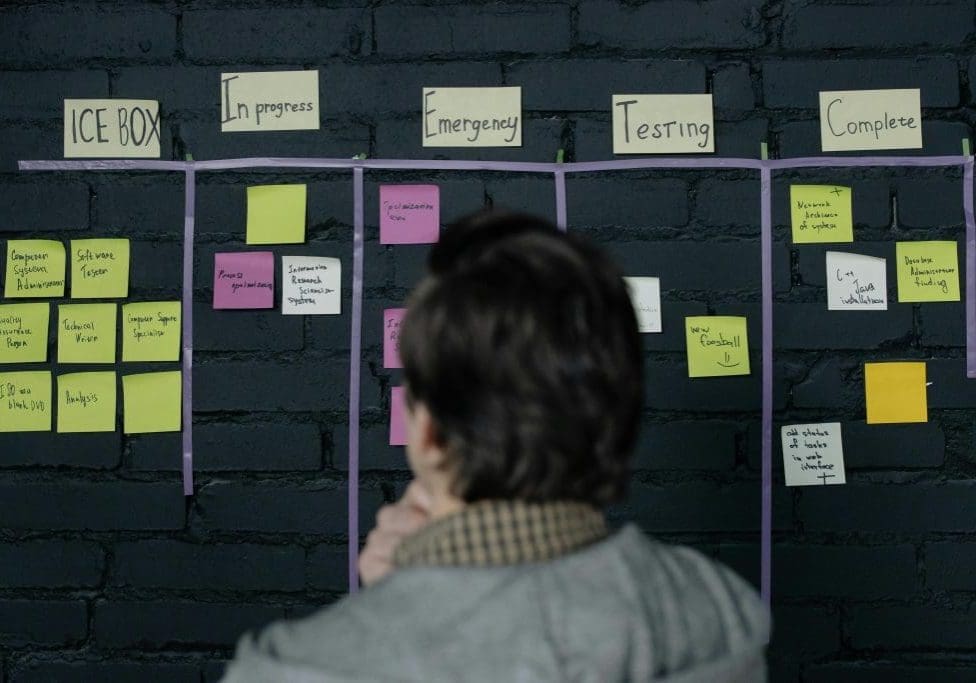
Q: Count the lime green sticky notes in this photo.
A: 12